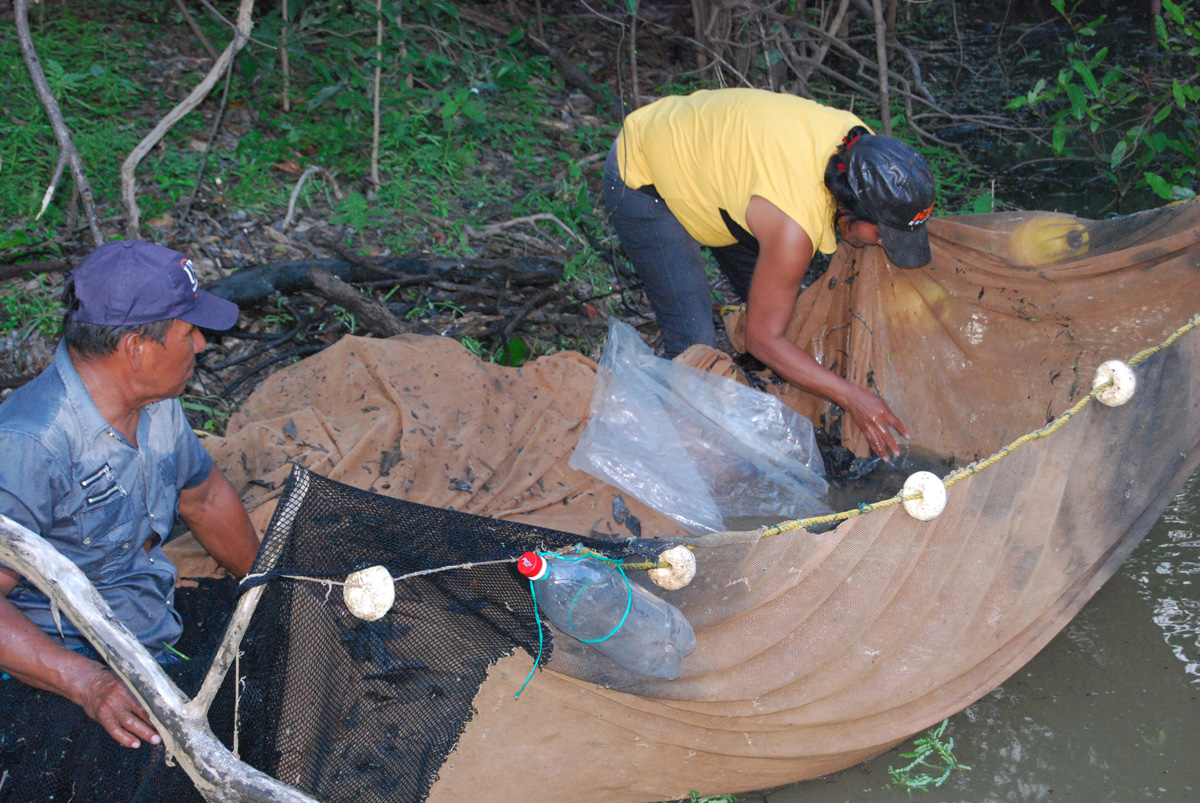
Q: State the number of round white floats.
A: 4